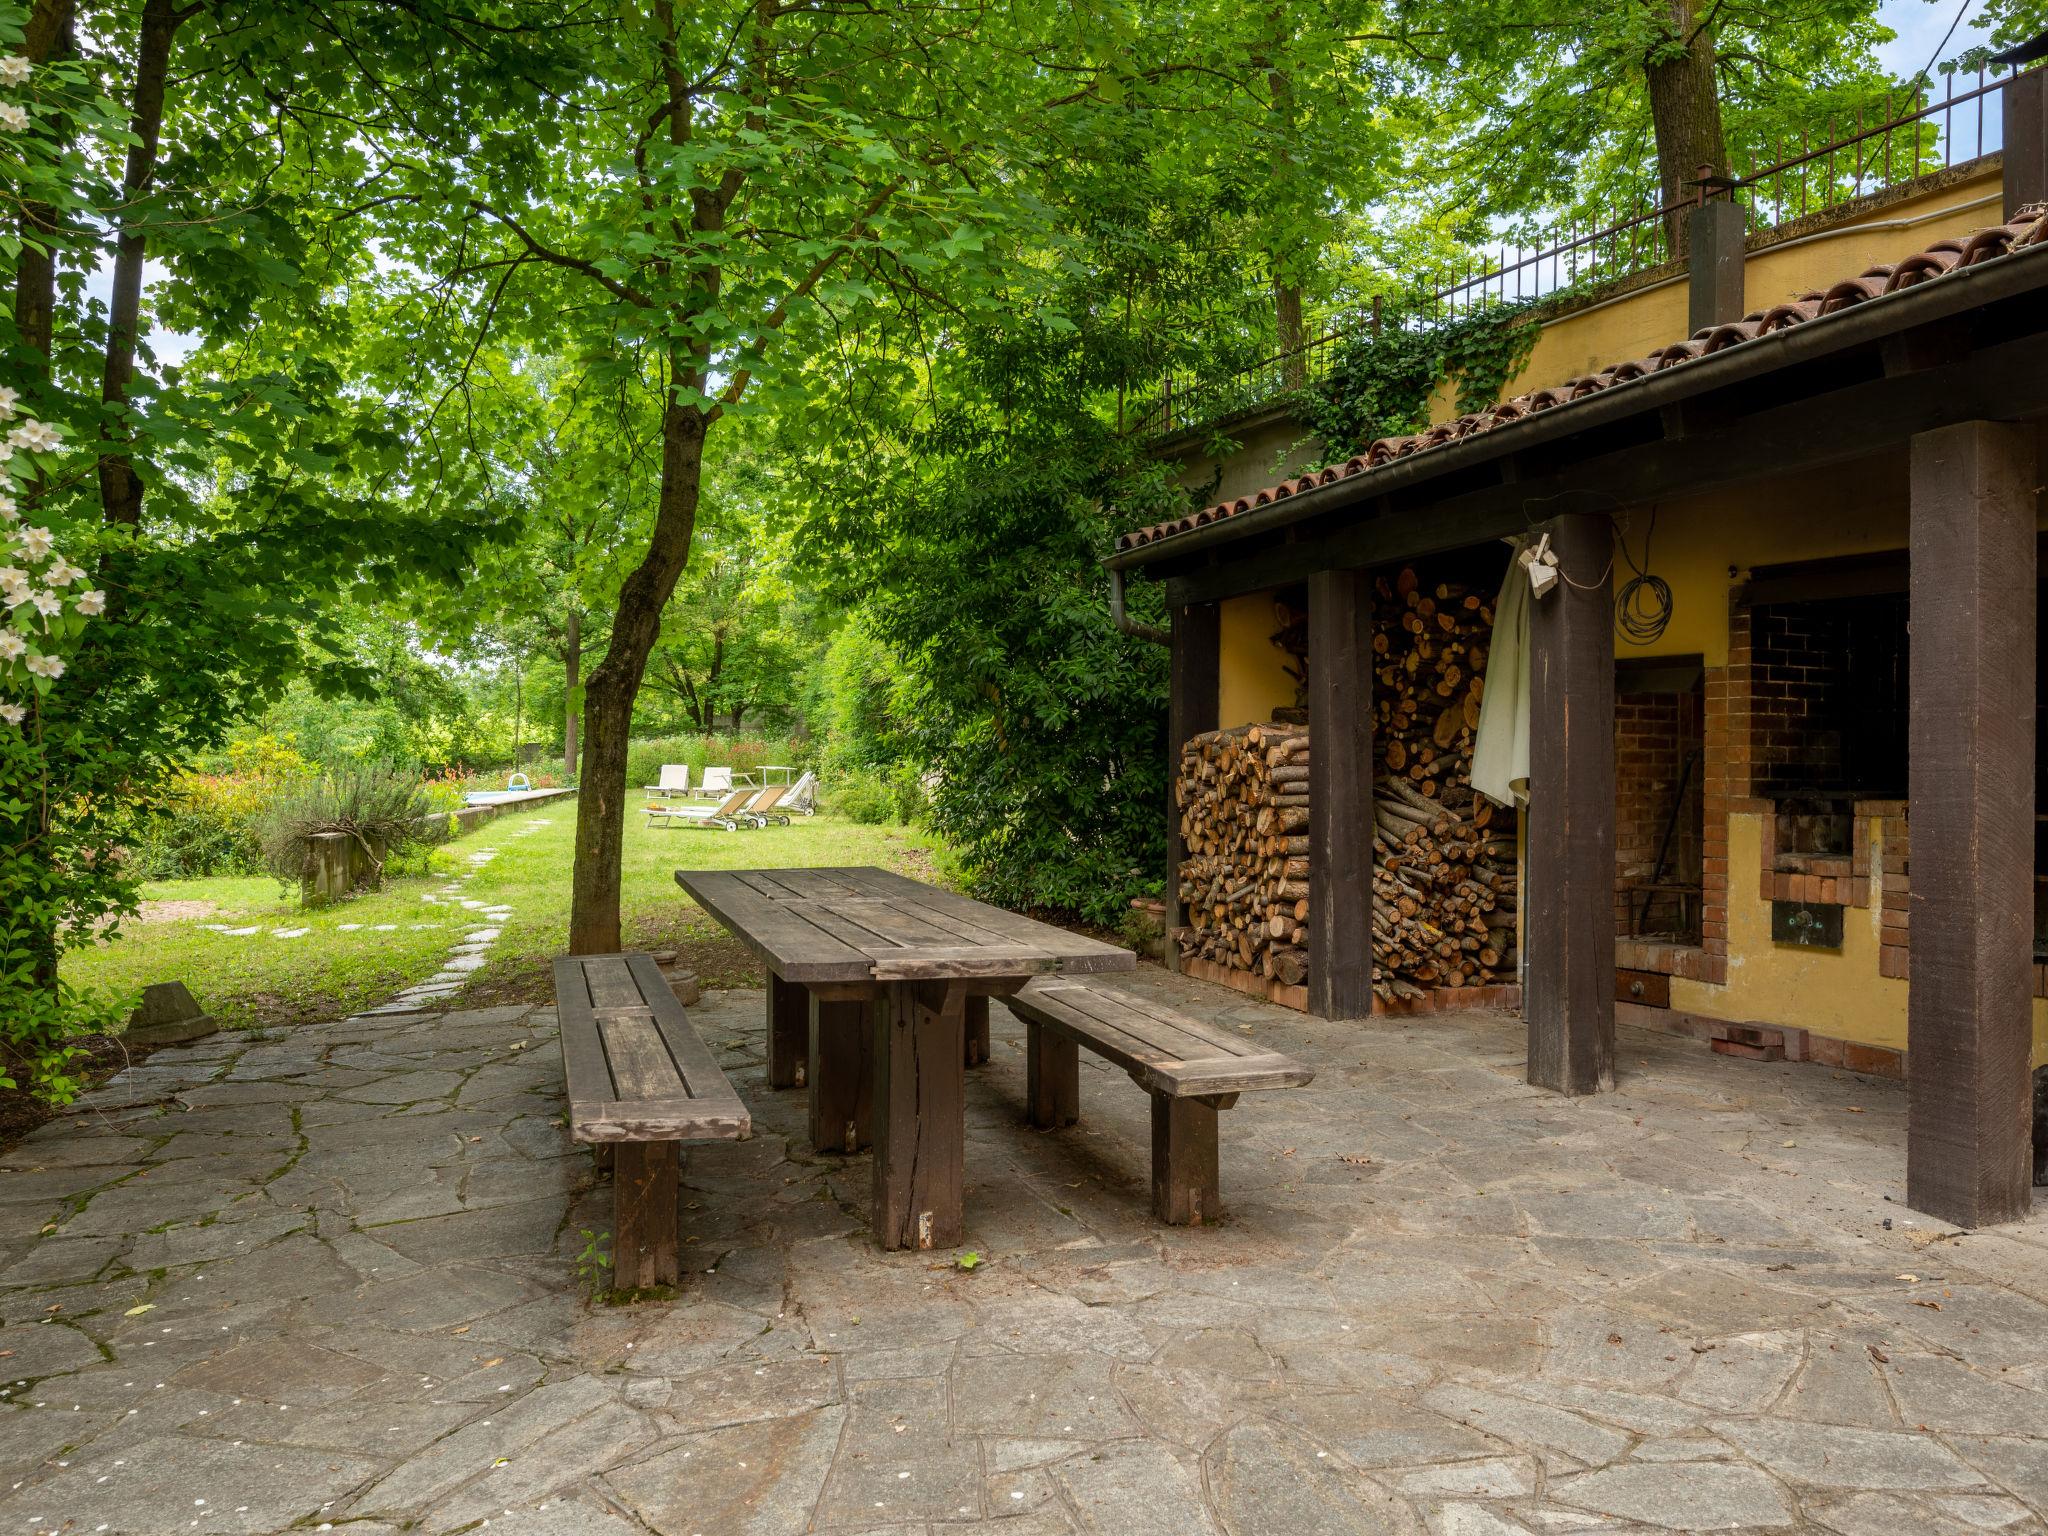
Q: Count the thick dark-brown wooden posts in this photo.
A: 4